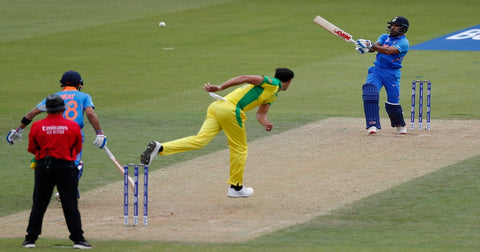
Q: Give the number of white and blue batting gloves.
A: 4